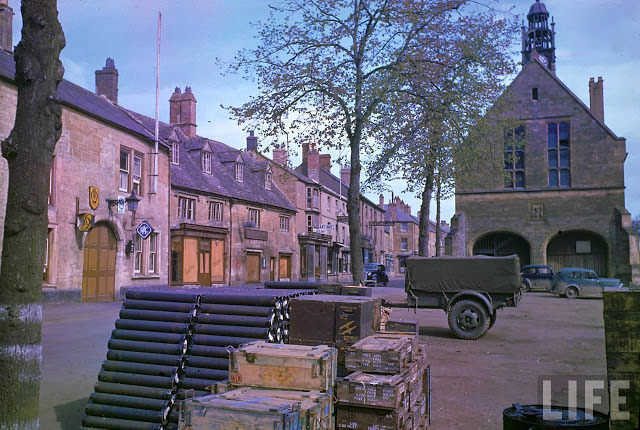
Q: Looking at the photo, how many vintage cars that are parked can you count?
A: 3